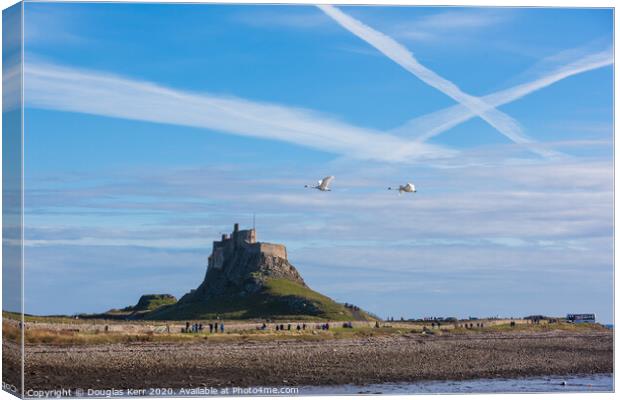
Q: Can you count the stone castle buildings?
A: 1